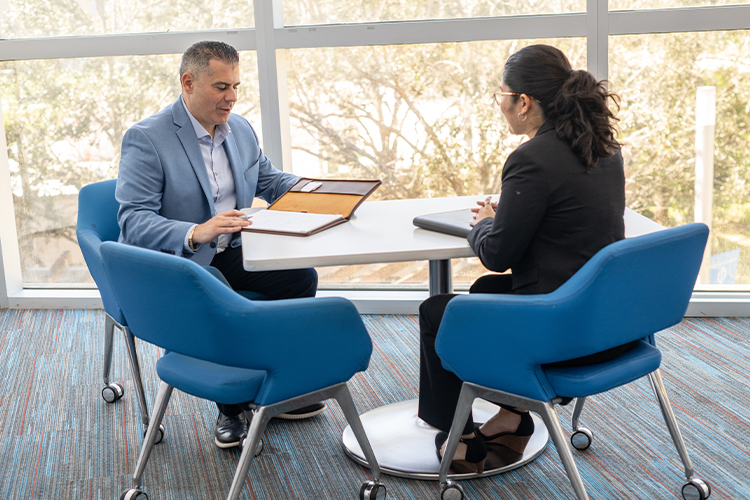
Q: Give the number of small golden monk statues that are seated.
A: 0